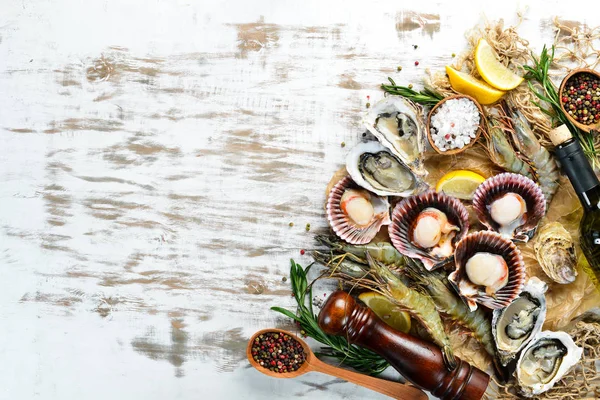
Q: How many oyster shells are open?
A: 4